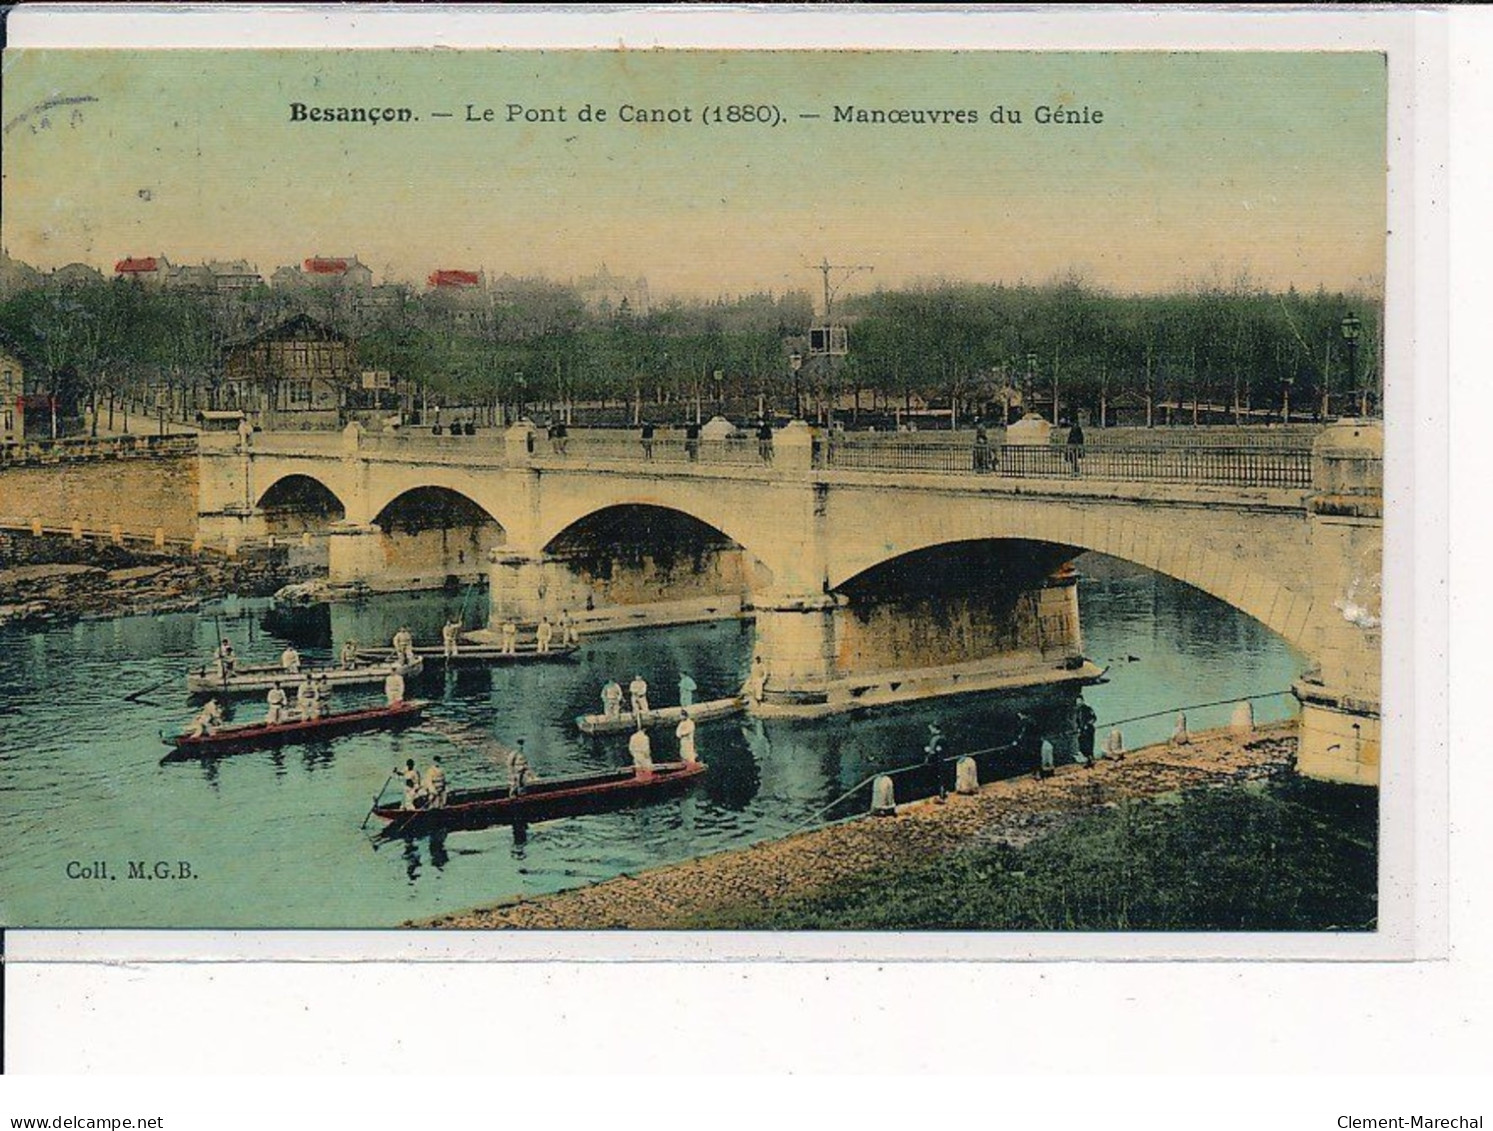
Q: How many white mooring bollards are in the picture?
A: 6